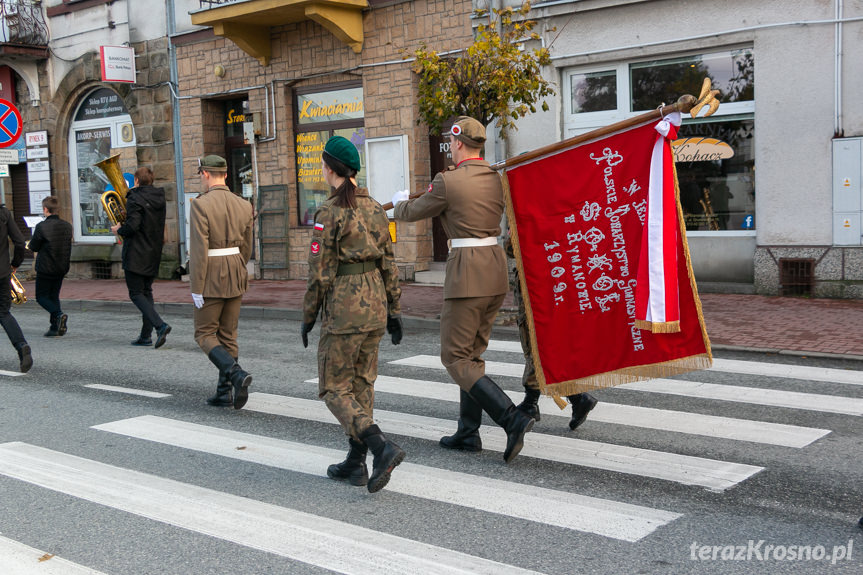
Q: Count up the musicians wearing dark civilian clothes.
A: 3